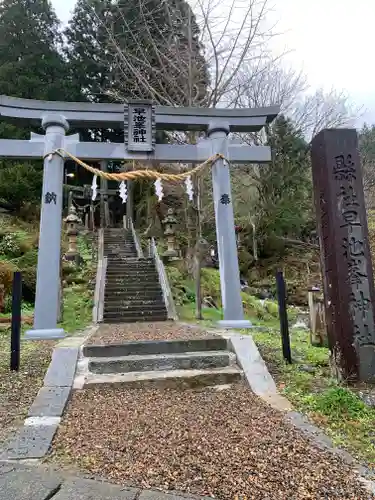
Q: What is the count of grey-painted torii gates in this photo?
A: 1